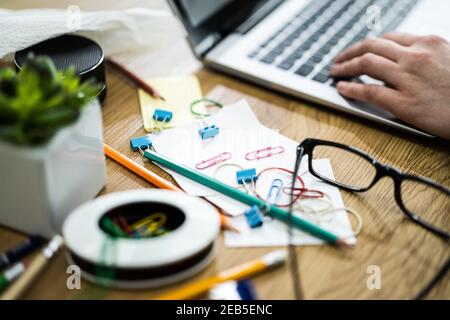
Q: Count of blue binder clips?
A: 5